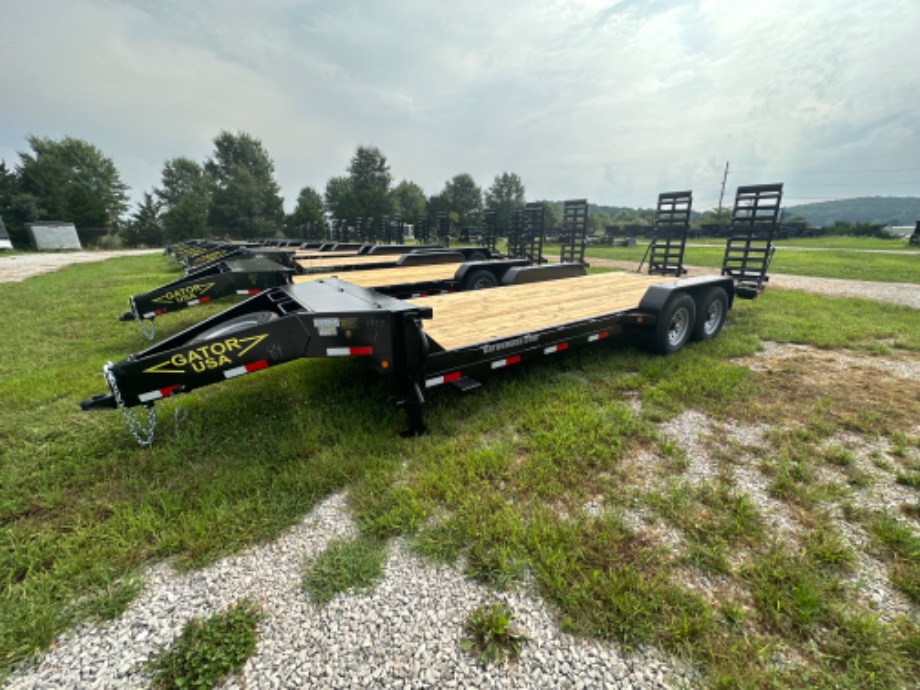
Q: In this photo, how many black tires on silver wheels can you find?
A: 2